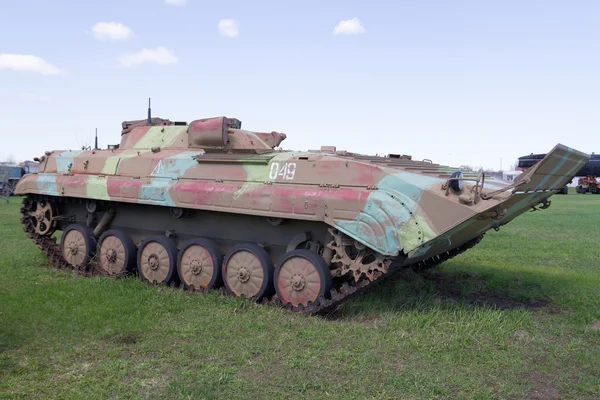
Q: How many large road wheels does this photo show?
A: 6